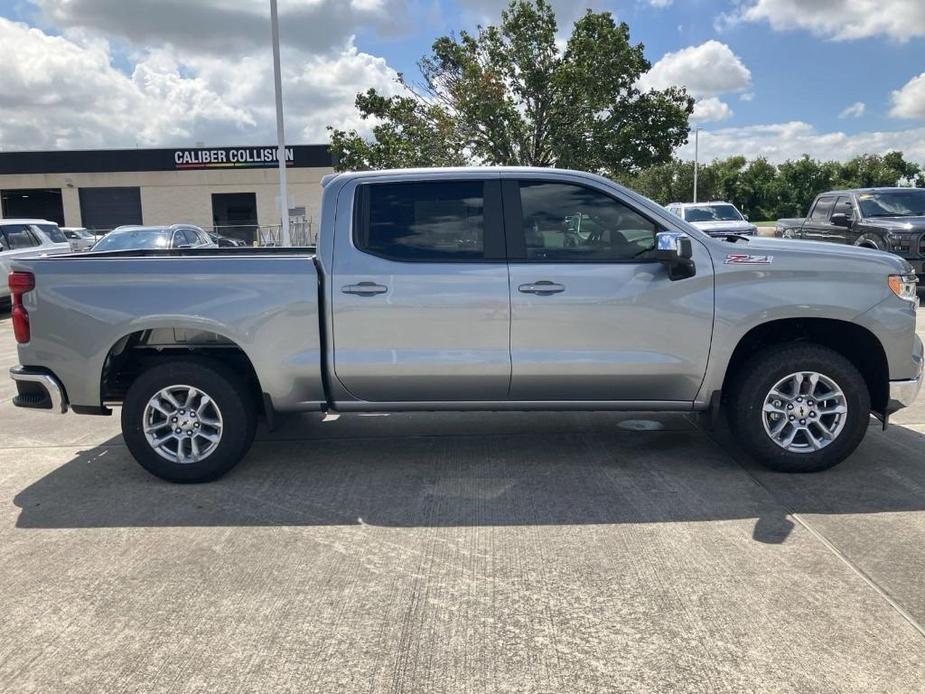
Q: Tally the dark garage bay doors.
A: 3